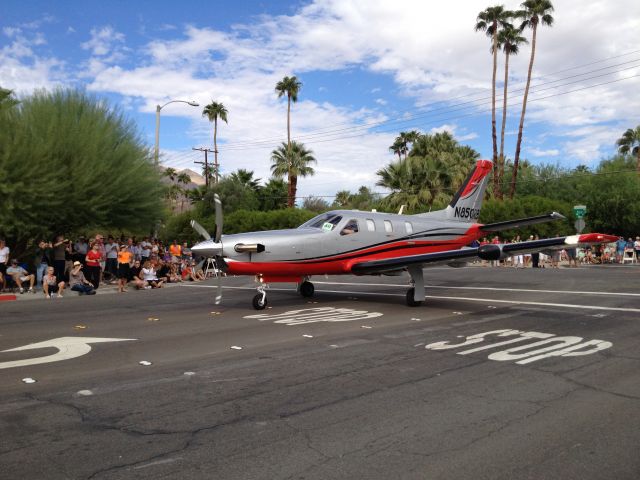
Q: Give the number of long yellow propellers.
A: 0